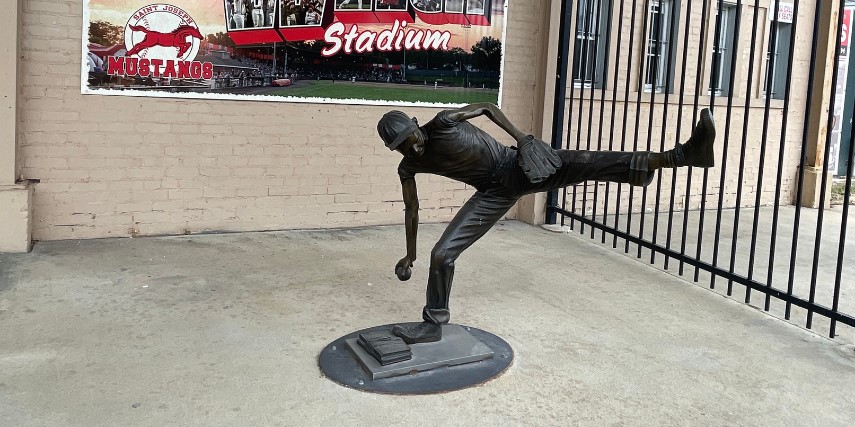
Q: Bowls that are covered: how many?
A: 0